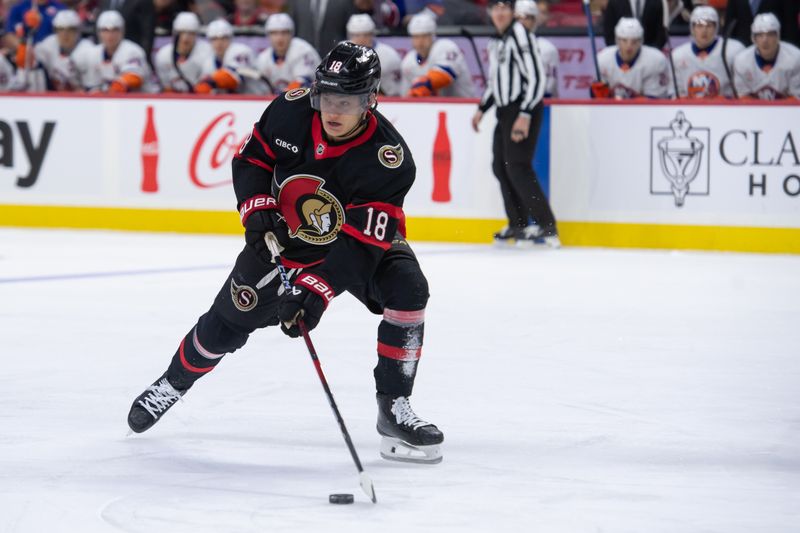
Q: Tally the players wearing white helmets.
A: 11